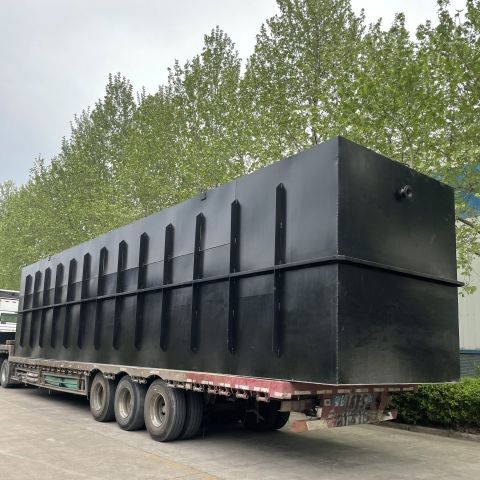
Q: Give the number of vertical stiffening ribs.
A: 13